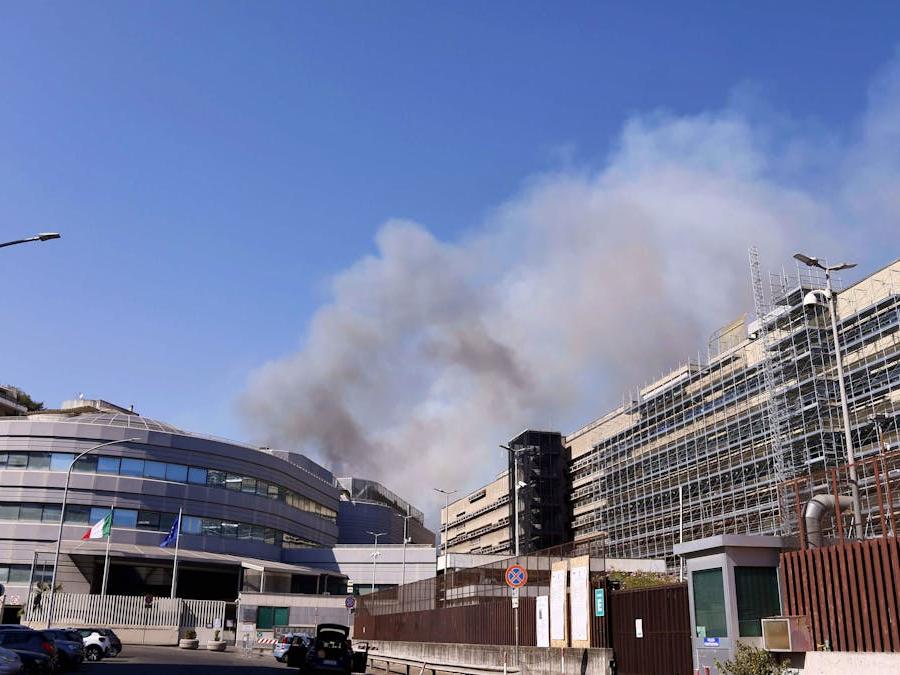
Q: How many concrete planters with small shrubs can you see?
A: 2